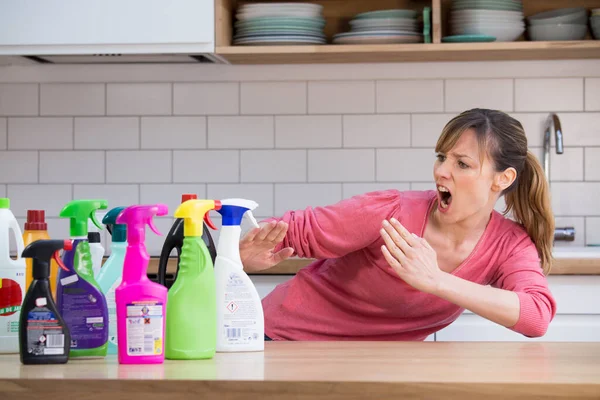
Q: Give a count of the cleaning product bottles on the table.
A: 10